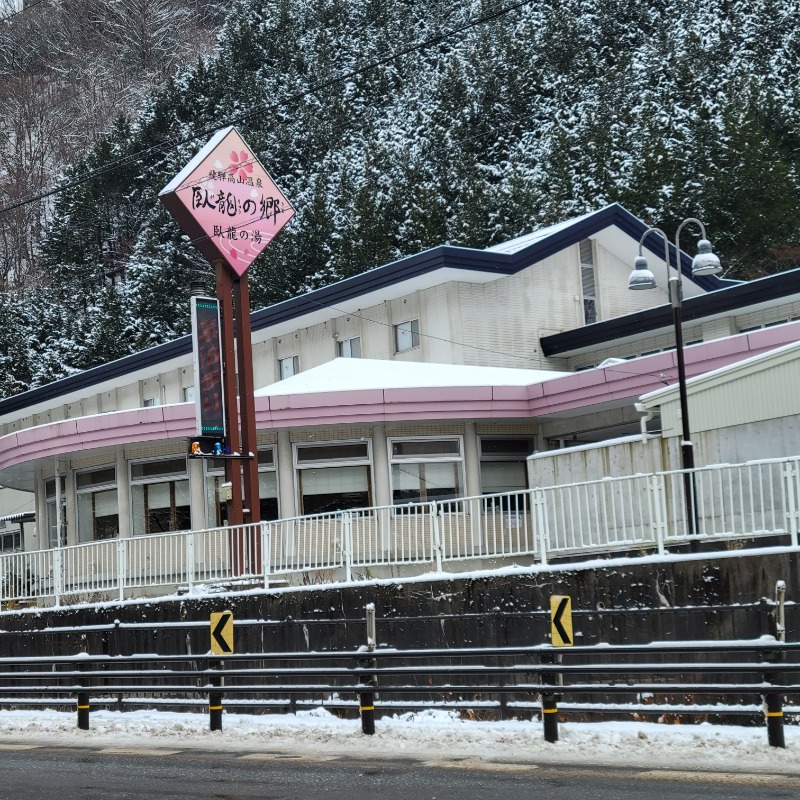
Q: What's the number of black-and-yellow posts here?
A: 5